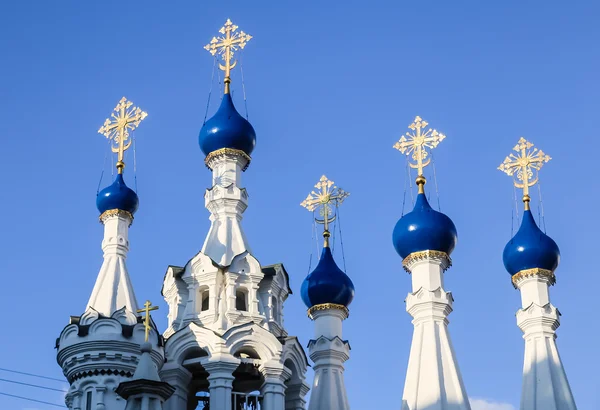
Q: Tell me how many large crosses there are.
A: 5